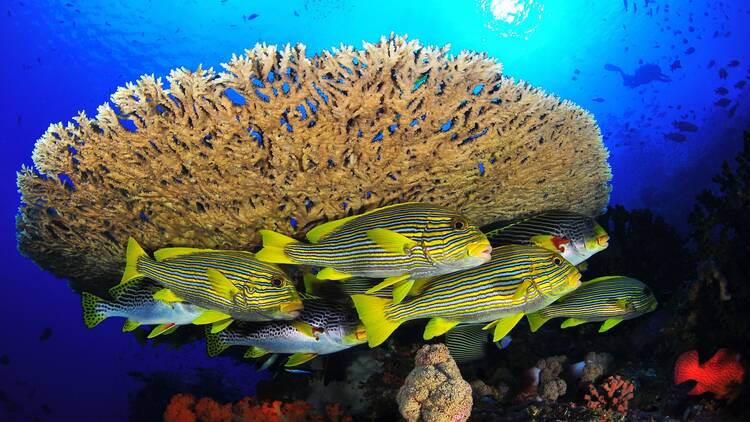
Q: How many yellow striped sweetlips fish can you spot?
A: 4